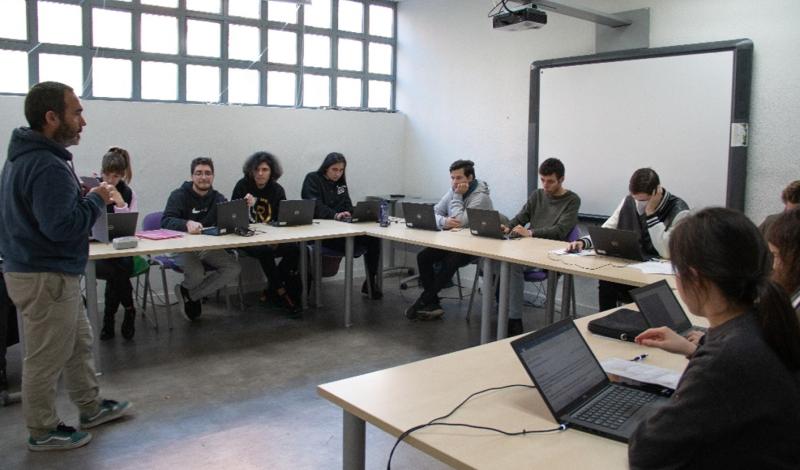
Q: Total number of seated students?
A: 10